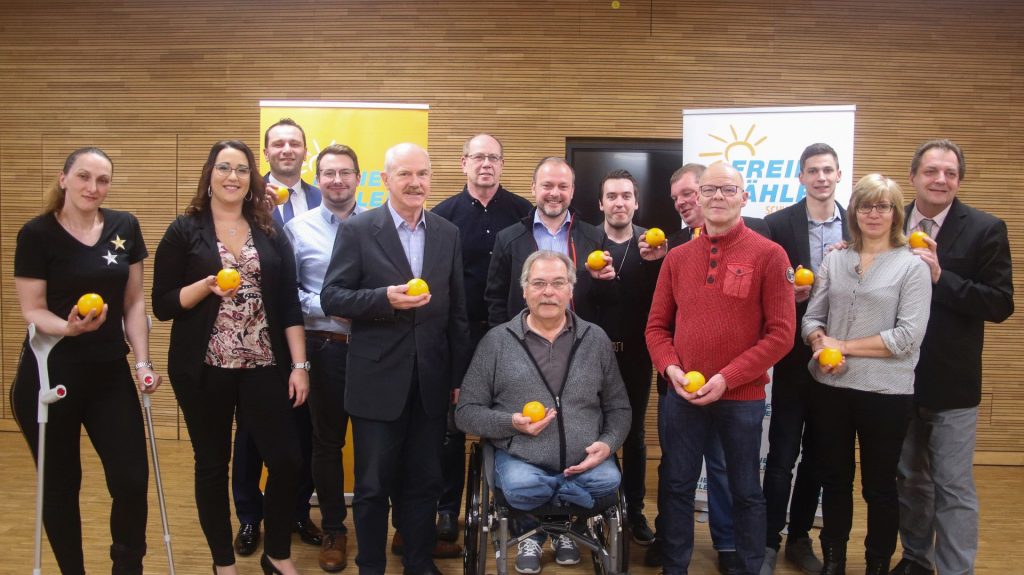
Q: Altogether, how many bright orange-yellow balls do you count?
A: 11